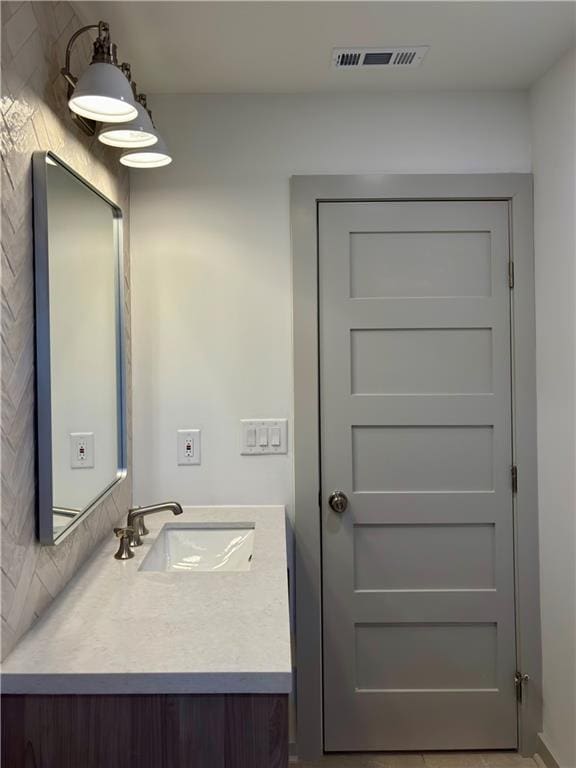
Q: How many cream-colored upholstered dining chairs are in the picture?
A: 0